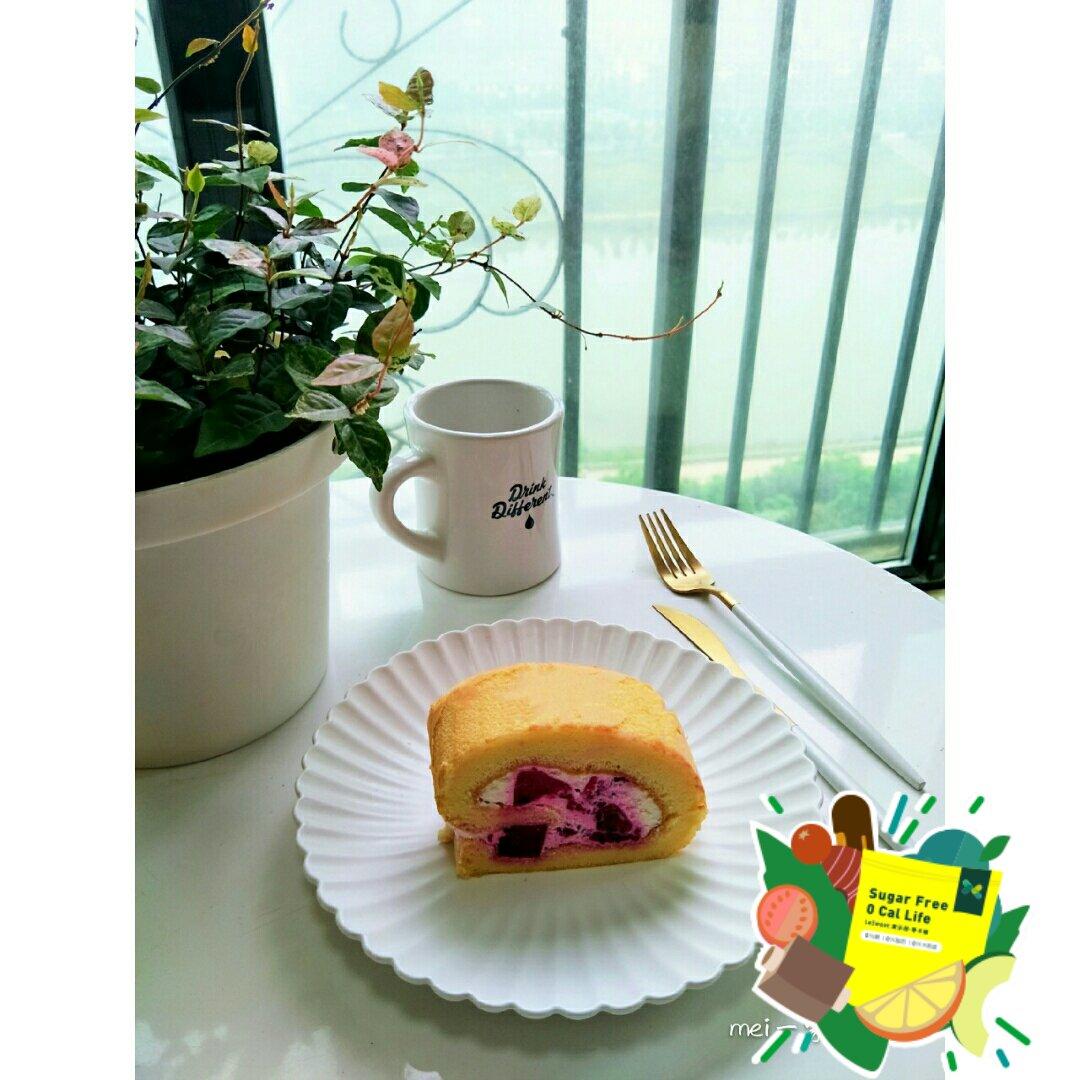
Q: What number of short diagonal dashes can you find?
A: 10